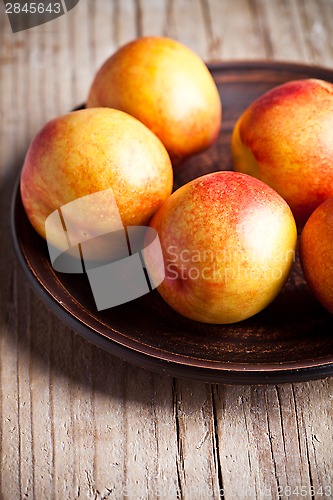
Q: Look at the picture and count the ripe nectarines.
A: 5